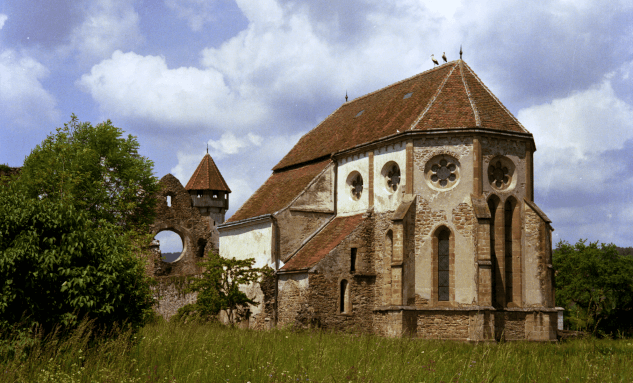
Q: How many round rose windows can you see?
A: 4